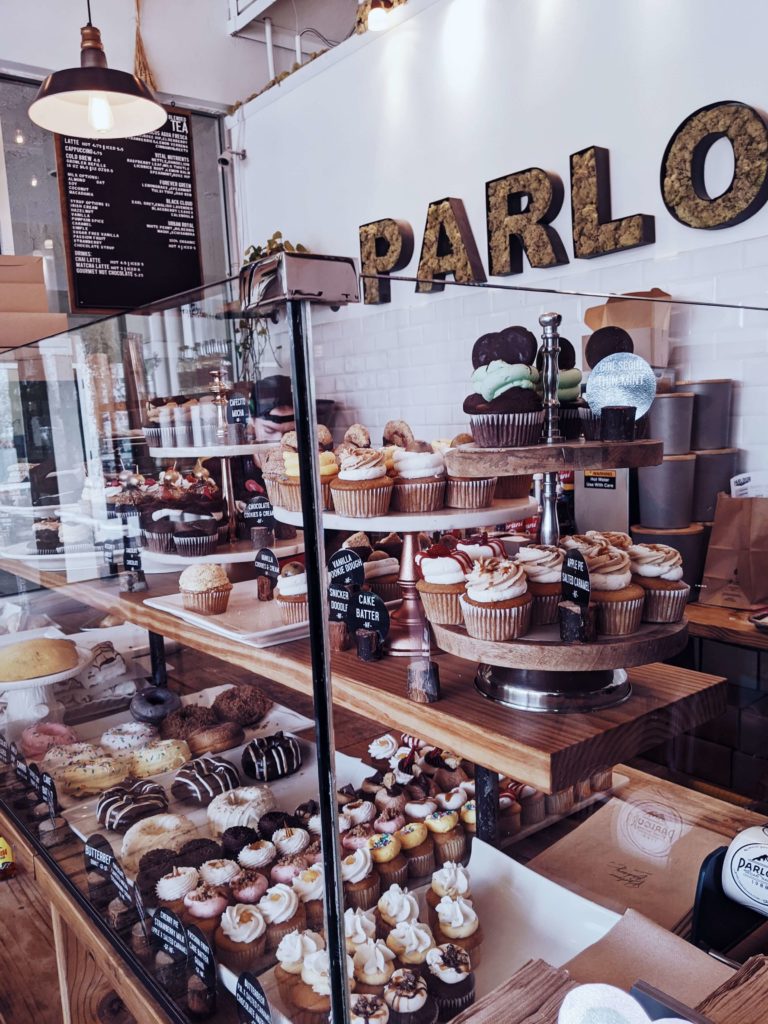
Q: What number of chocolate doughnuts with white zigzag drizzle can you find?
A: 3